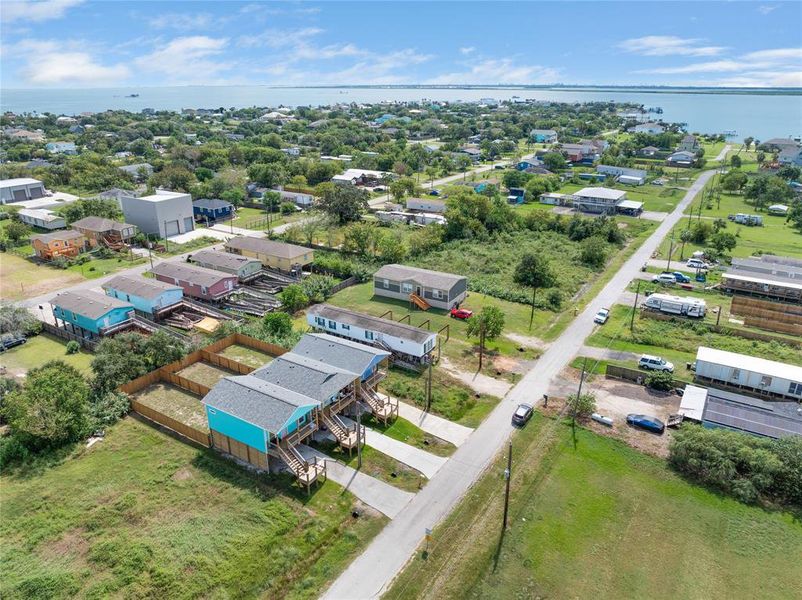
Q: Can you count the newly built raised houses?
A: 3